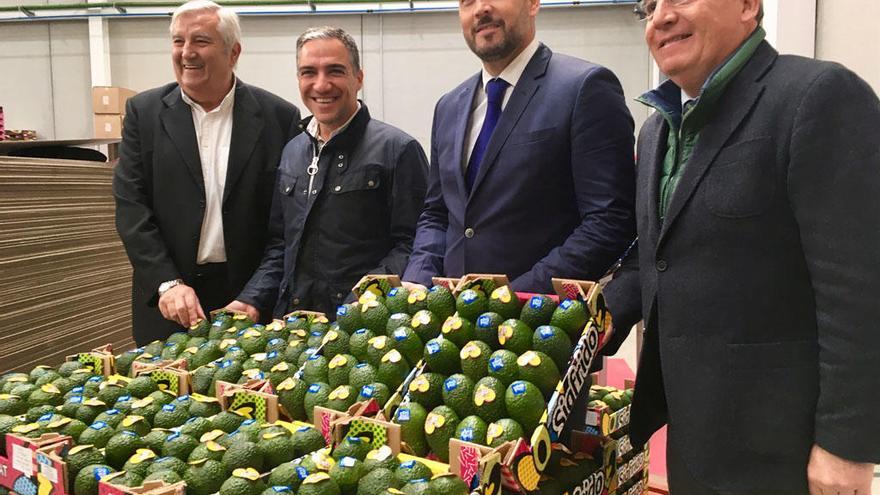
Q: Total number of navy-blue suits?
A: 1